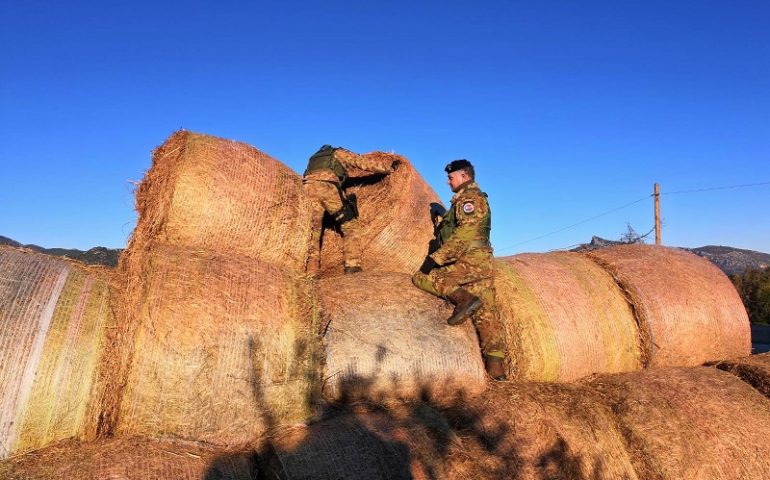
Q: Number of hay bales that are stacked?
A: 12